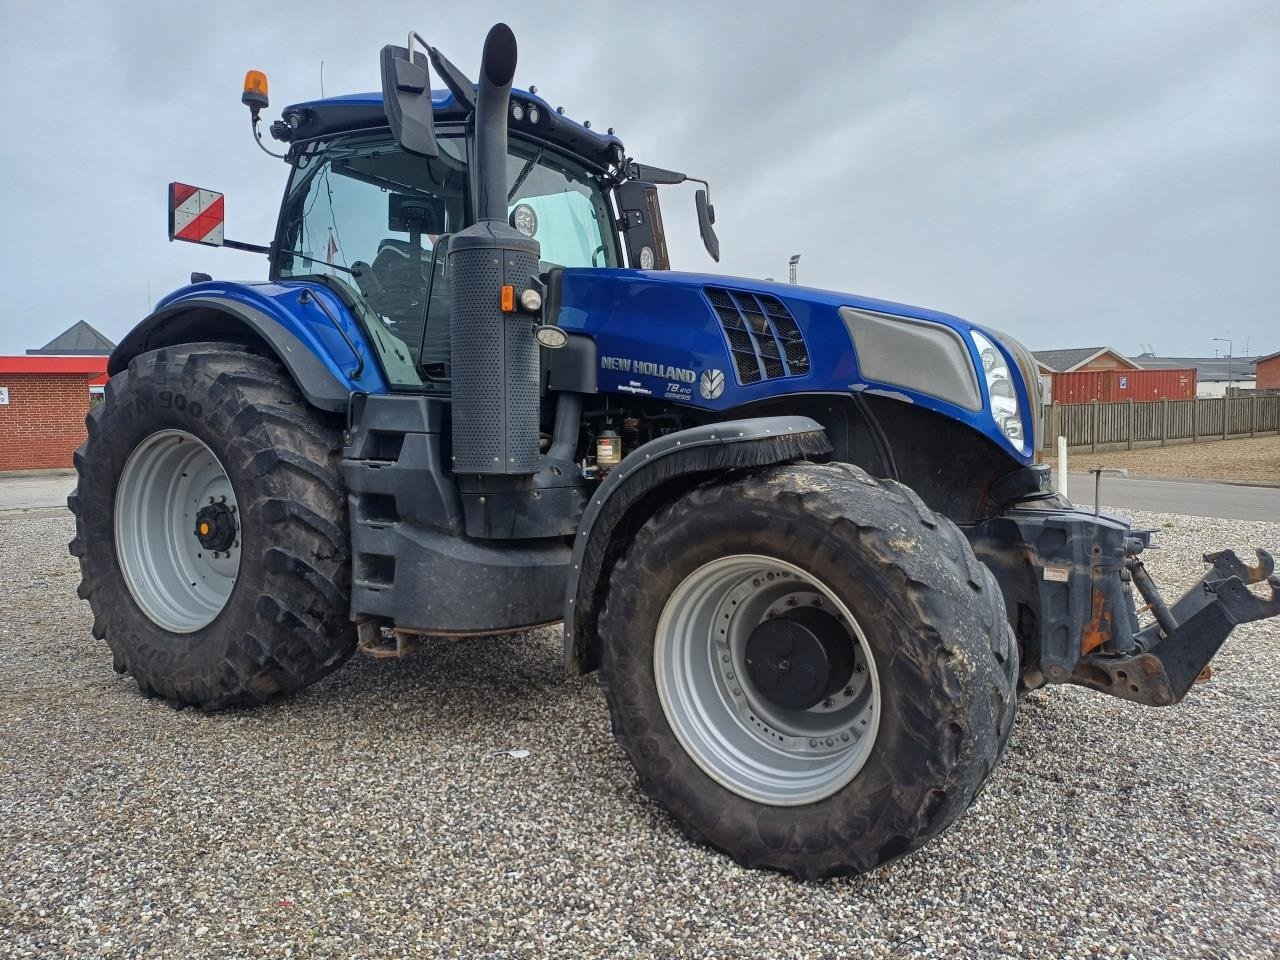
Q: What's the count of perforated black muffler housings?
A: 1